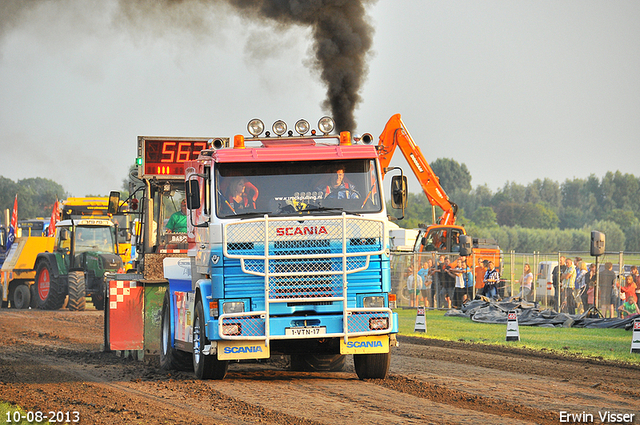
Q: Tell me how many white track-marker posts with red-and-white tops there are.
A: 3